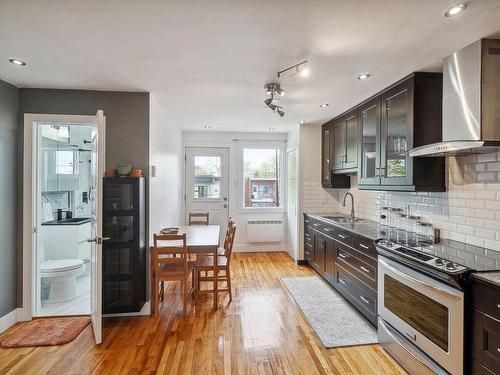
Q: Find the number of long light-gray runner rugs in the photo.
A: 1